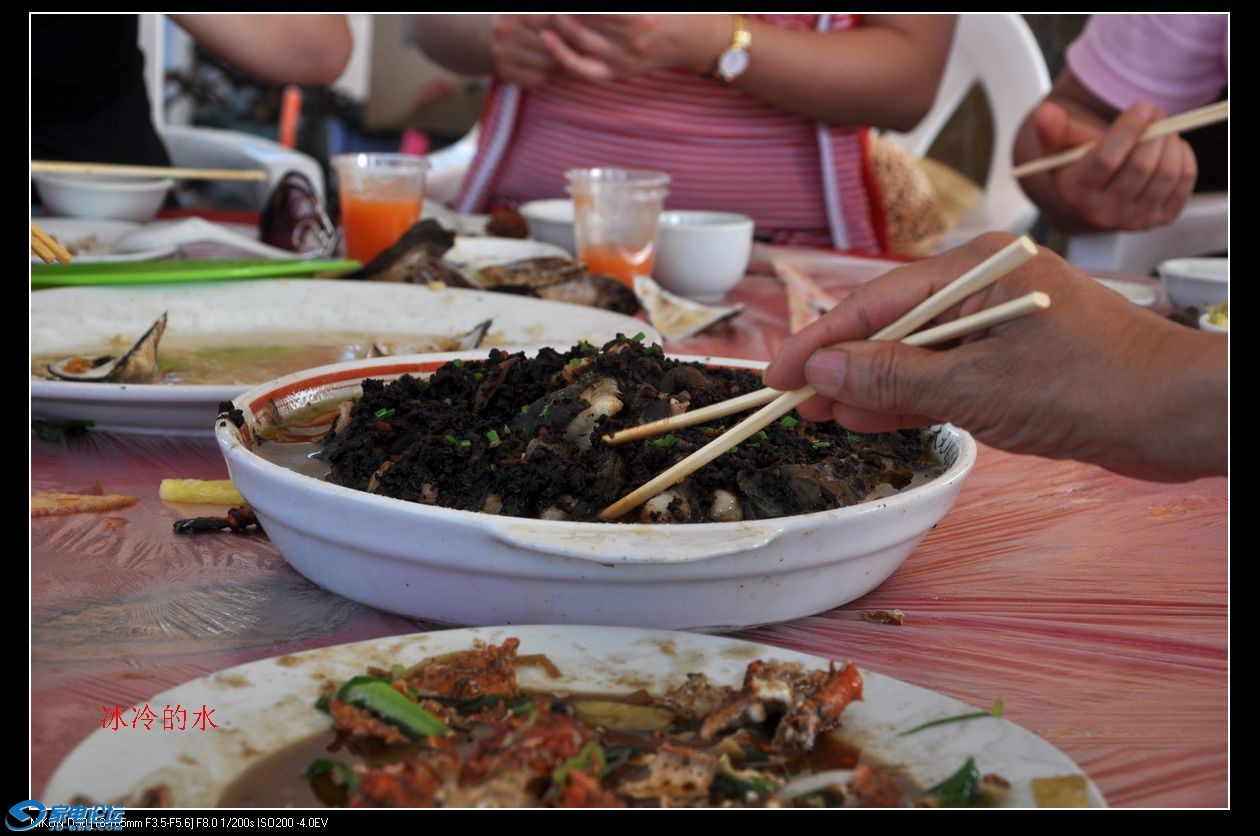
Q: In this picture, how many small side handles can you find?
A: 1